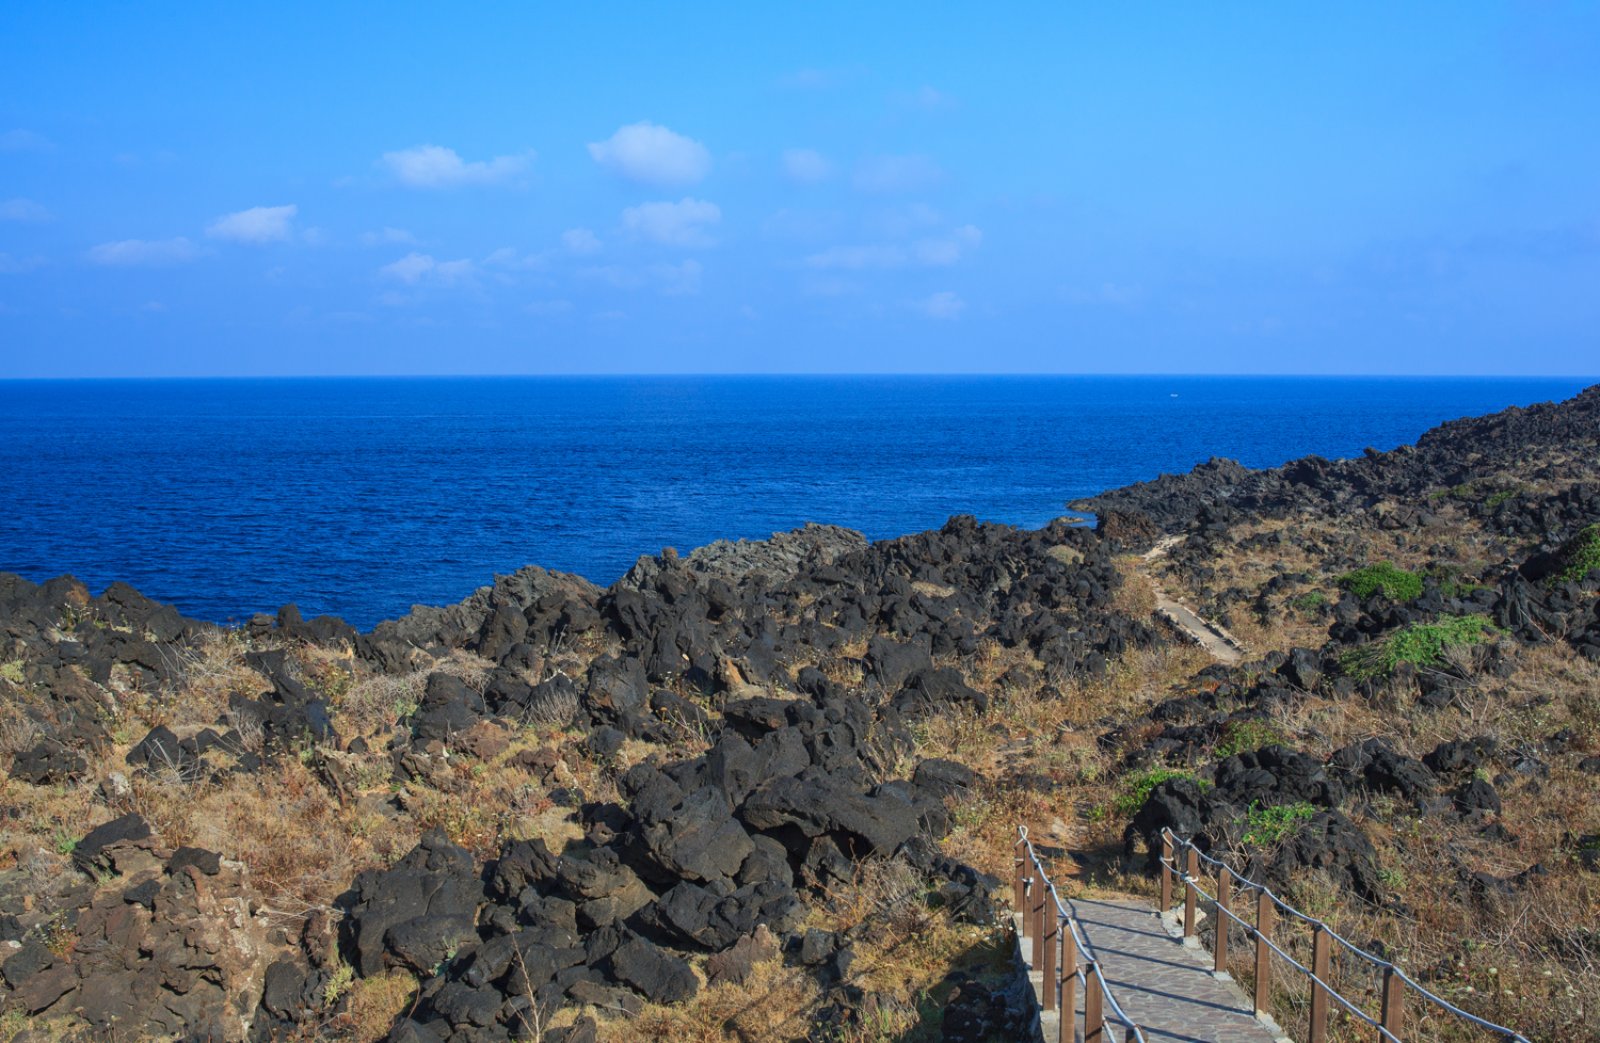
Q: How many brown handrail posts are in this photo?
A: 13